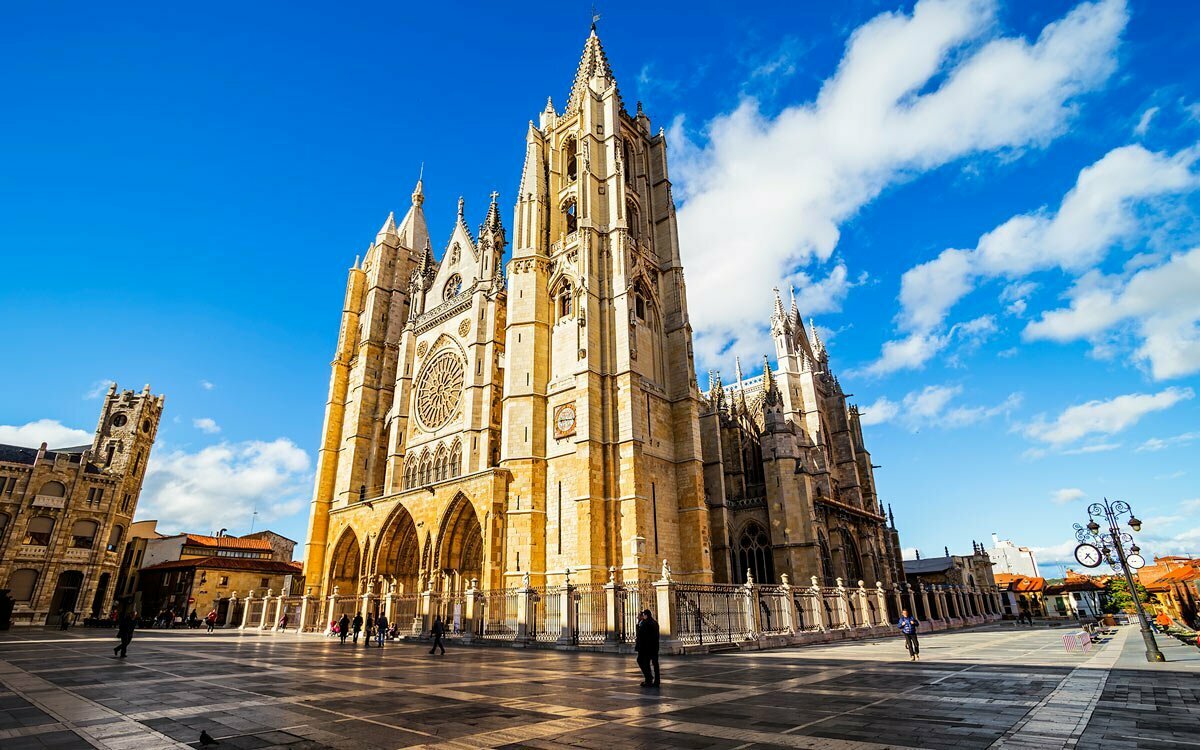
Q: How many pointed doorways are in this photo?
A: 3